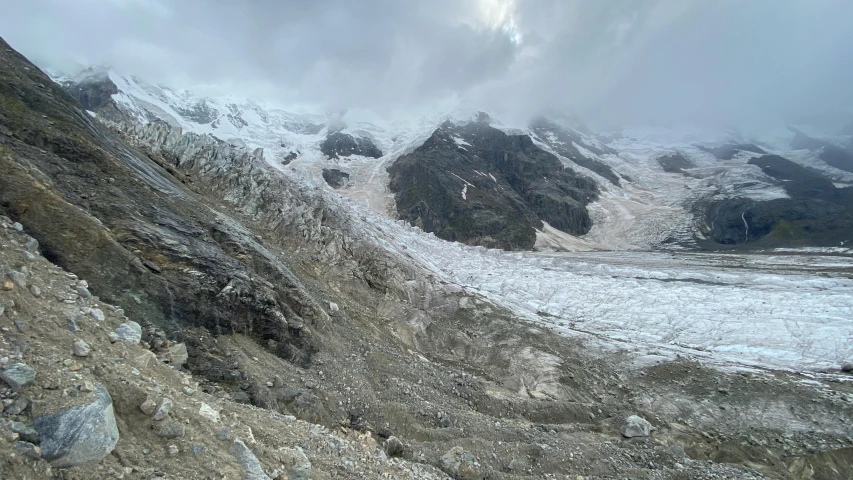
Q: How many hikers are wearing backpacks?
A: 0